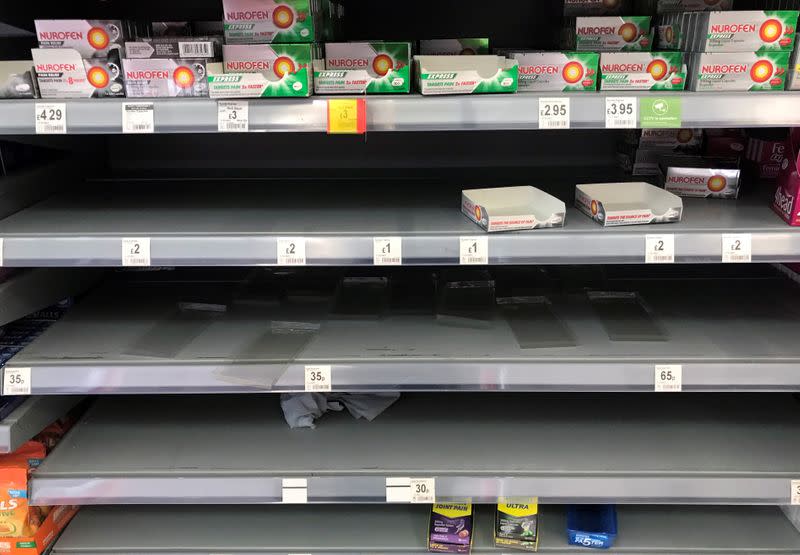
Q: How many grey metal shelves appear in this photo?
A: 5